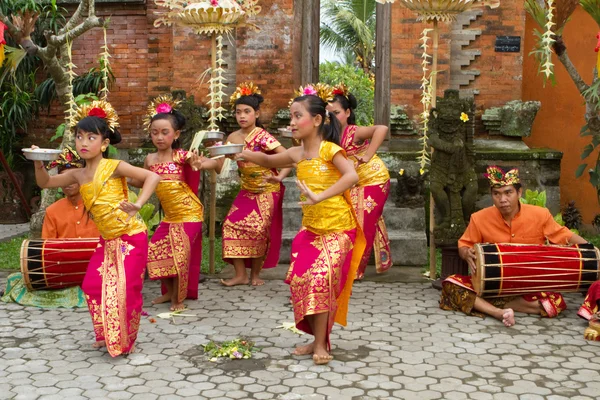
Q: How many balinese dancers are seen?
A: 5